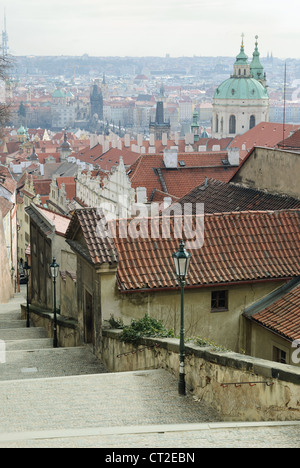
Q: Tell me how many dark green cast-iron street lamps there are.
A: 3